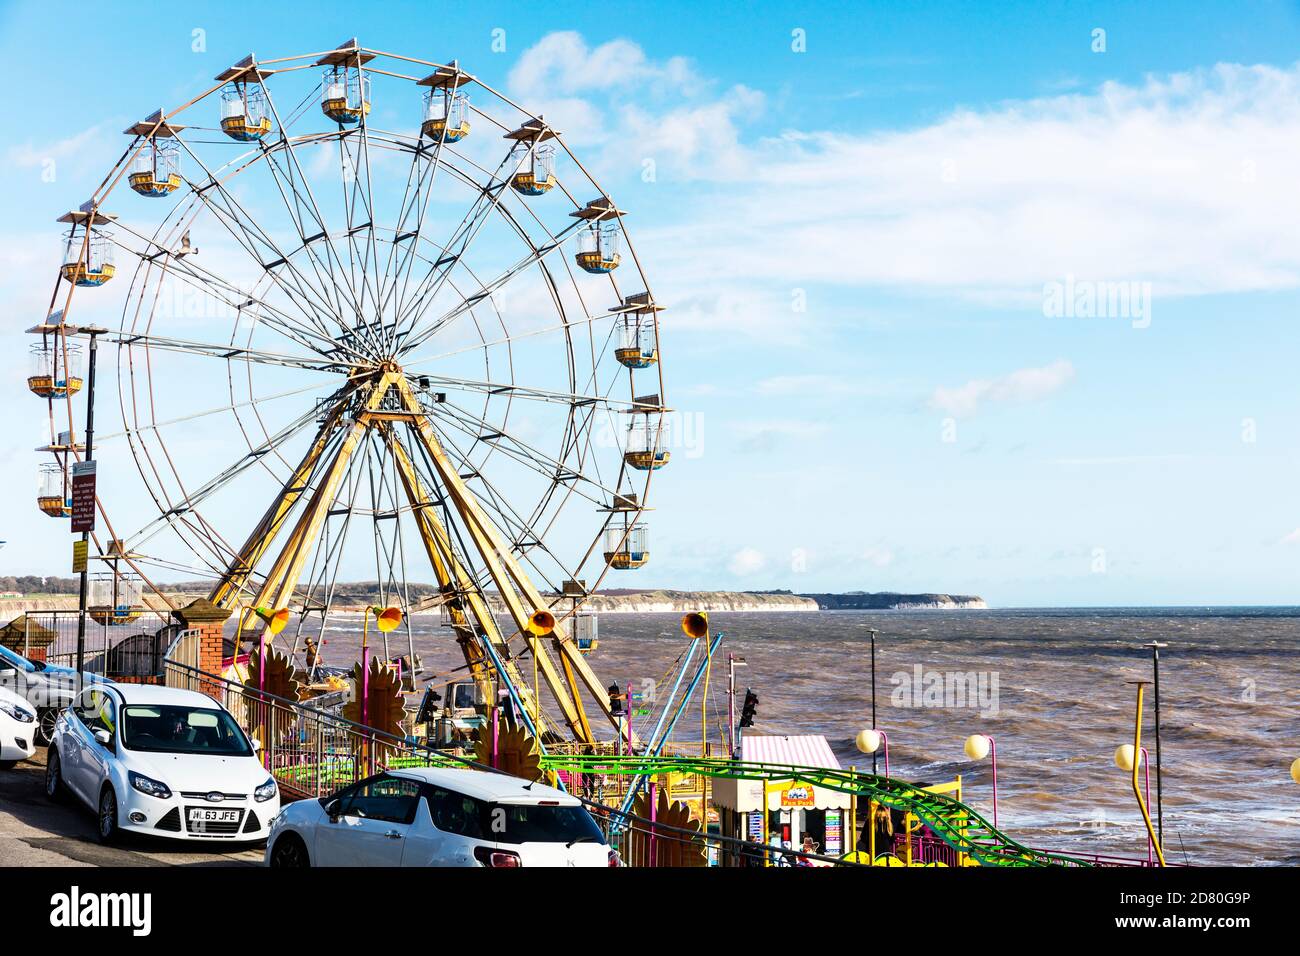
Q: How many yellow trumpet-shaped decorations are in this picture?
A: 4